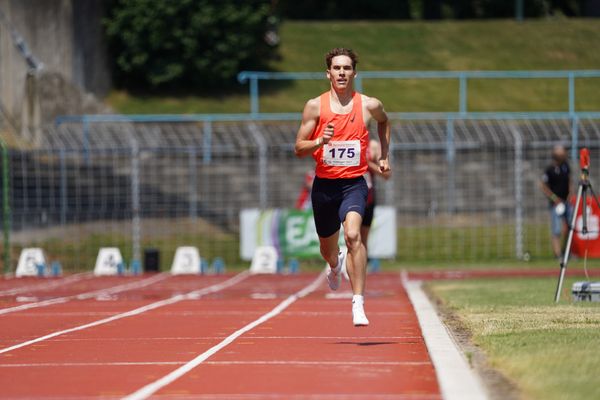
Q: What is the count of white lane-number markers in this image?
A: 4